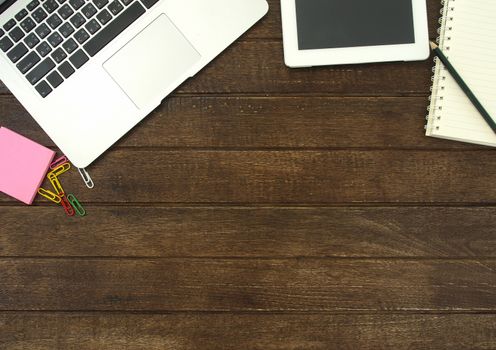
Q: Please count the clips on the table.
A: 7